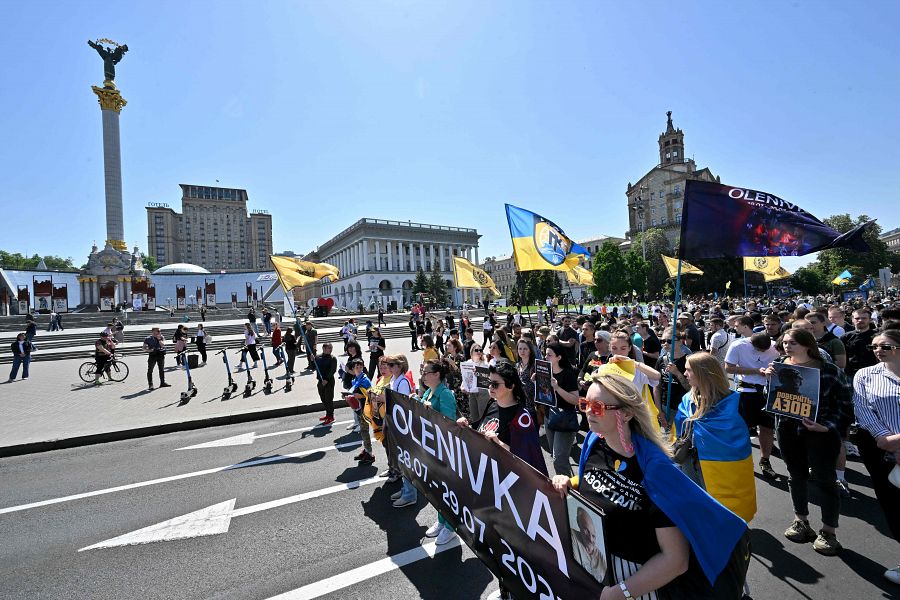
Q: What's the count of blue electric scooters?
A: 5